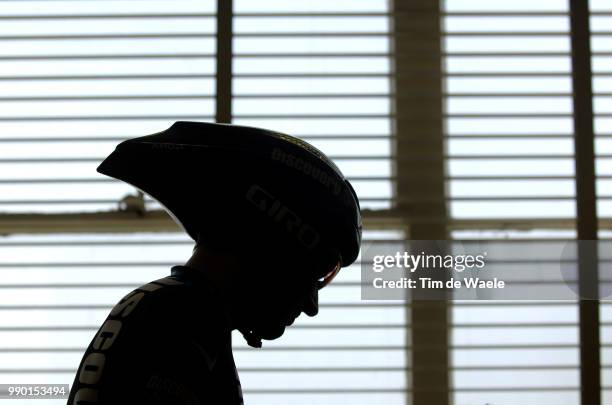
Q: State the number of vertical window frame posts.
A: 3